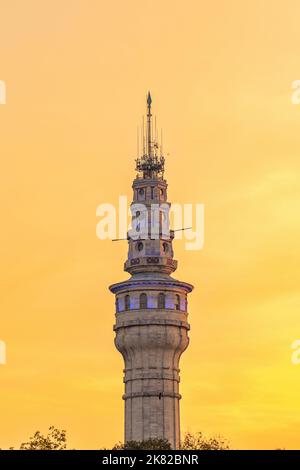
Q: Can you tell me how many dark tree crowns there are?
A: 3